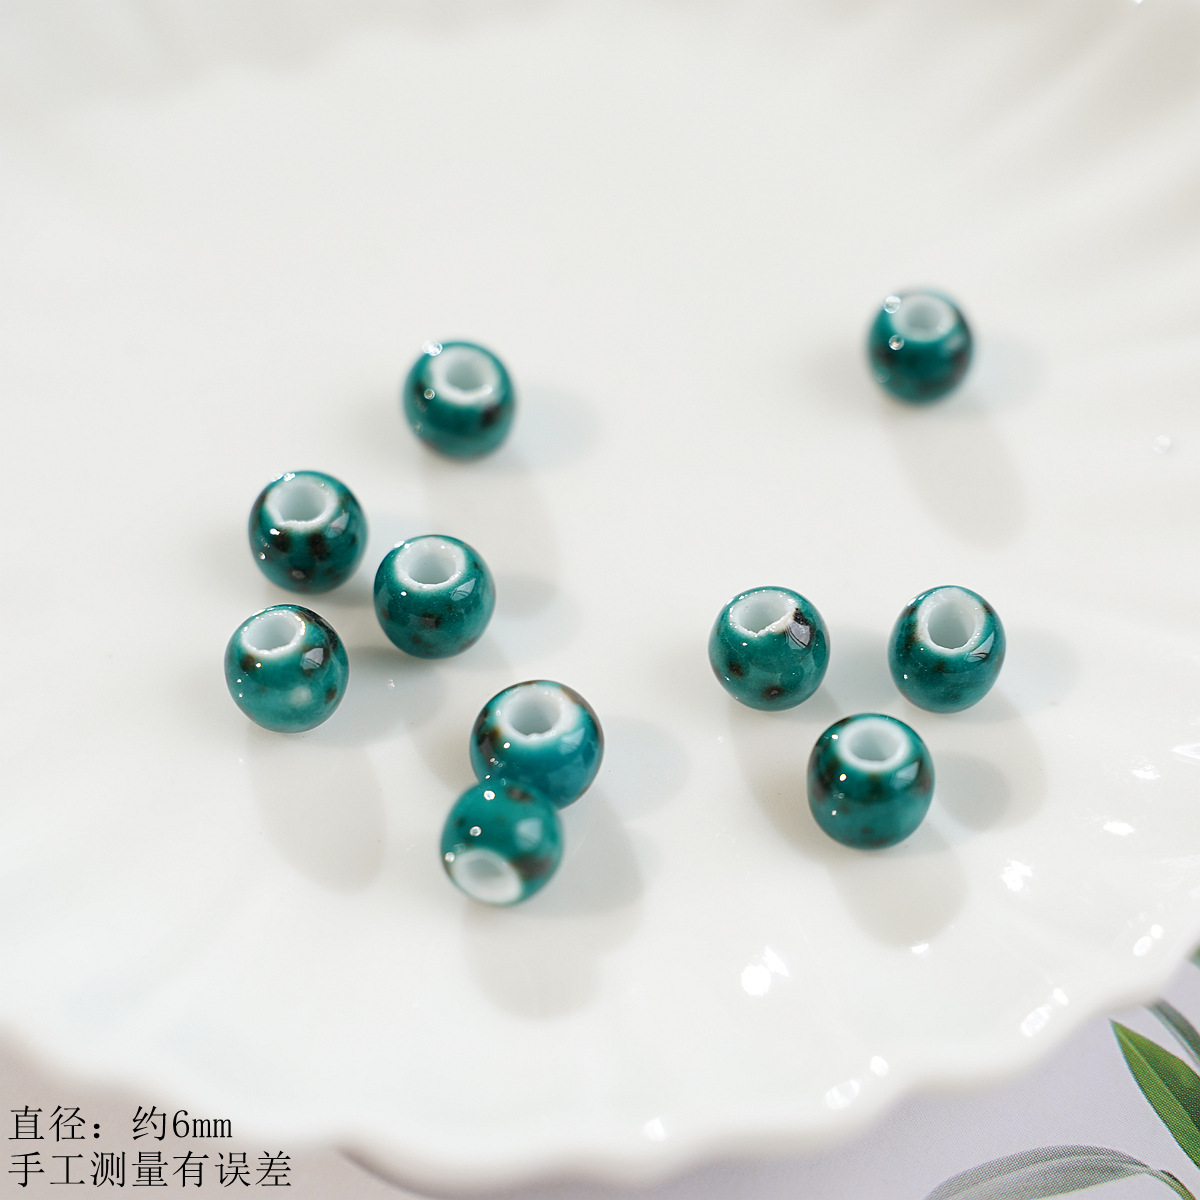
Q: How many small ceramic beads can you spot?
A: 10